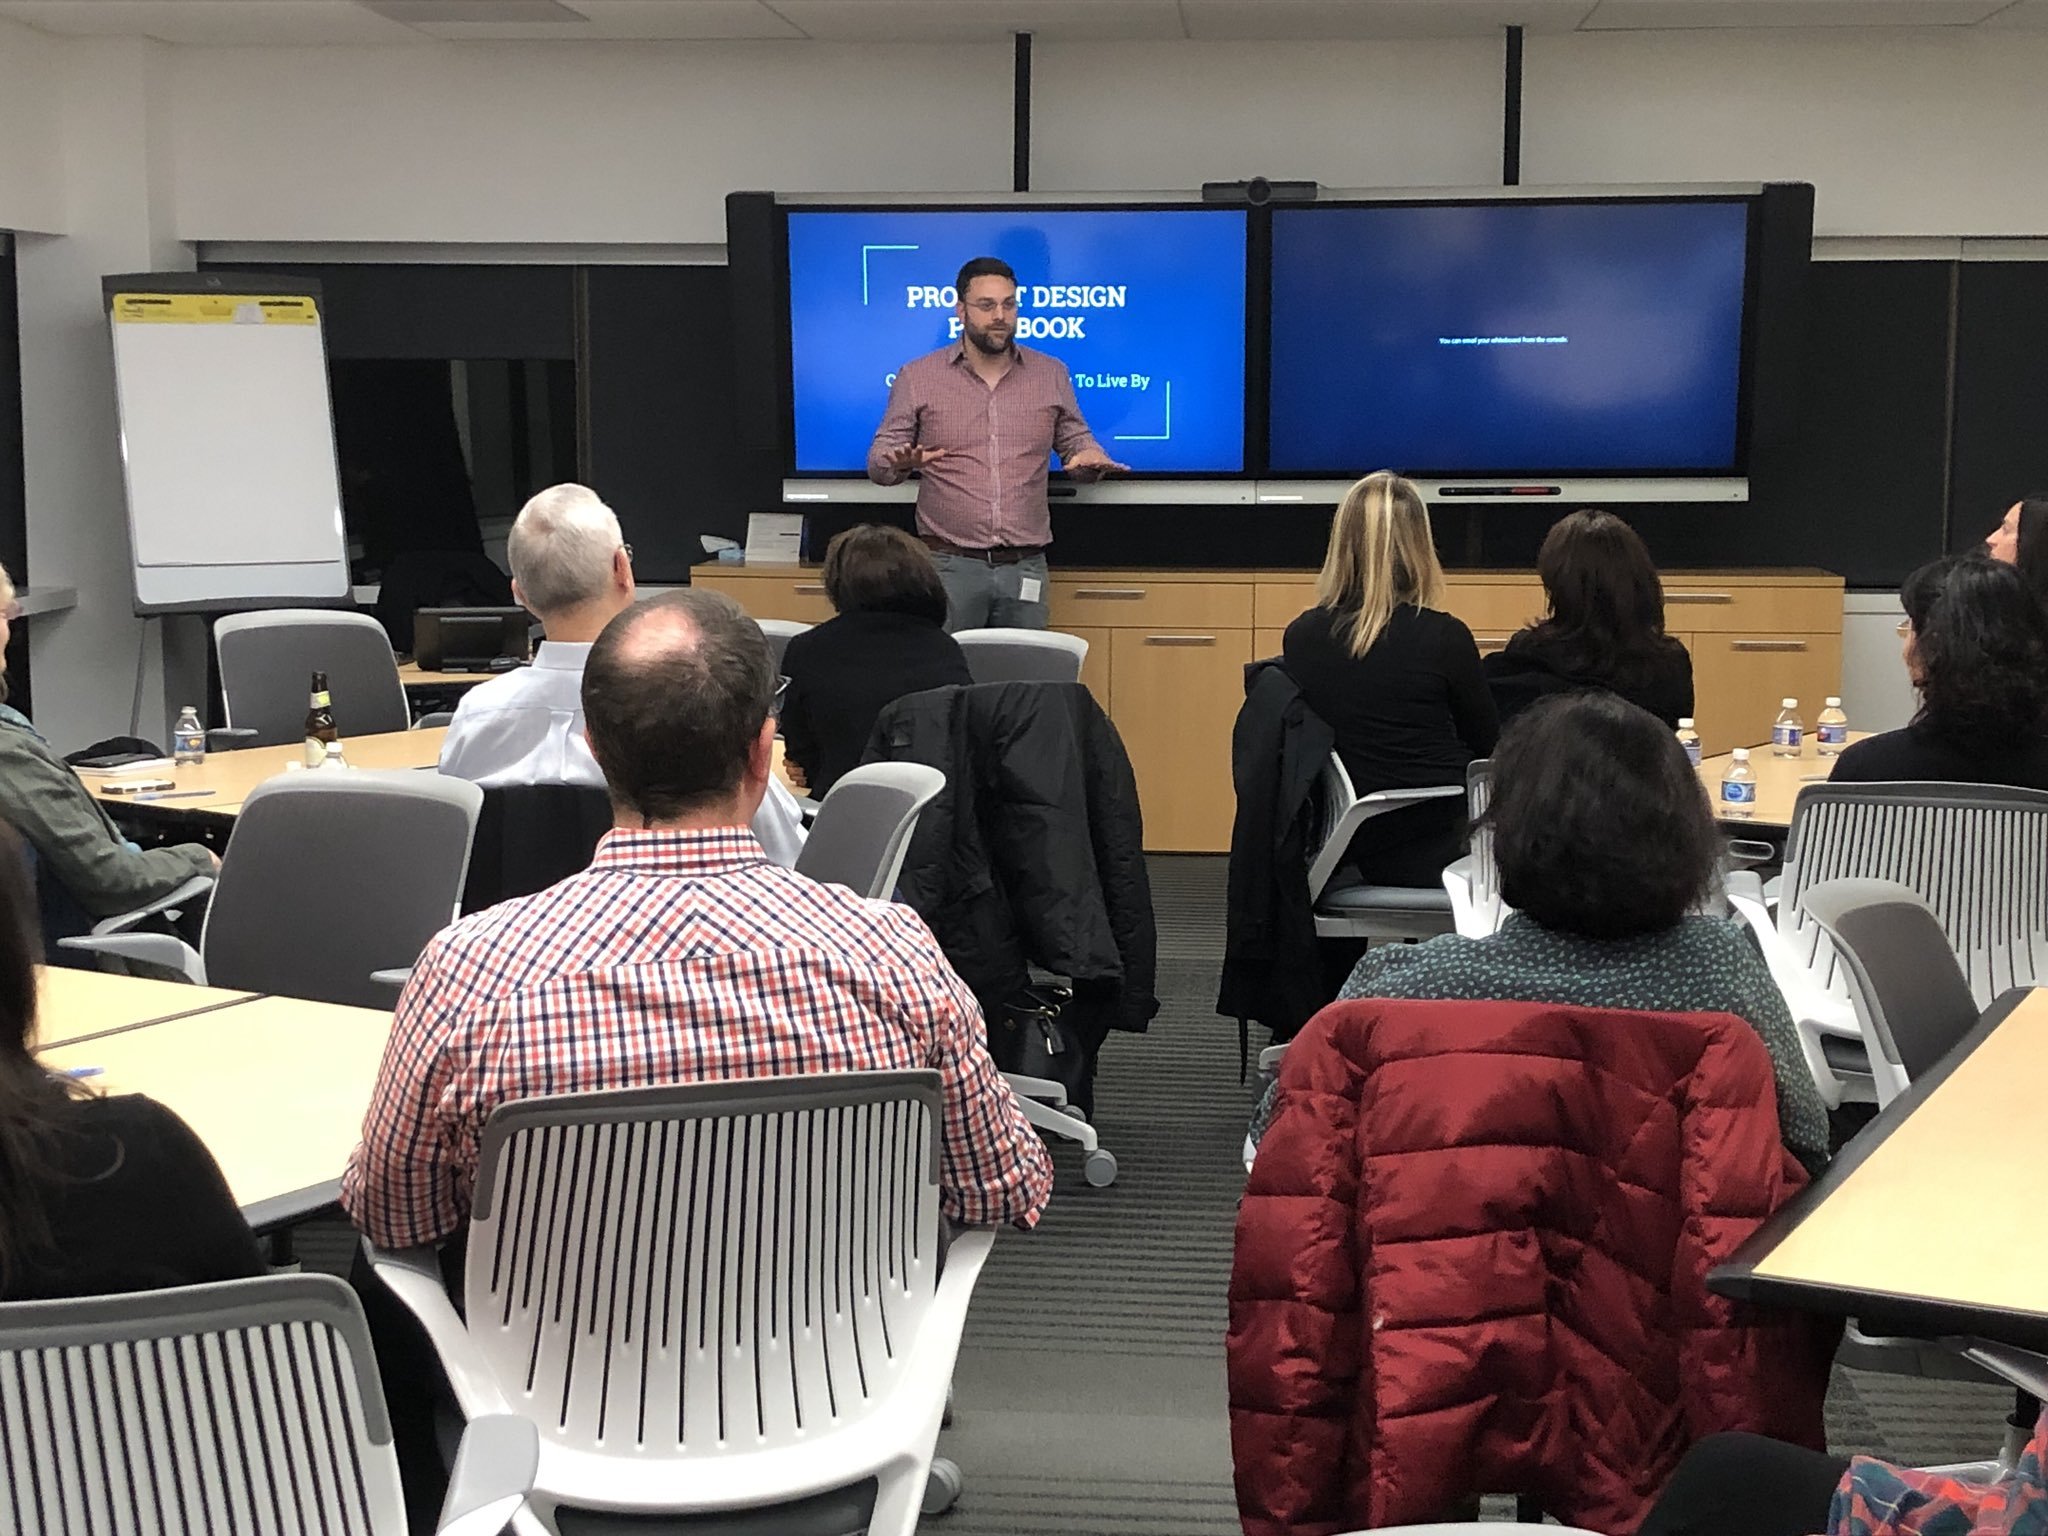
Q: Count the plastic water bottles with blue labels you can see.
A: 5